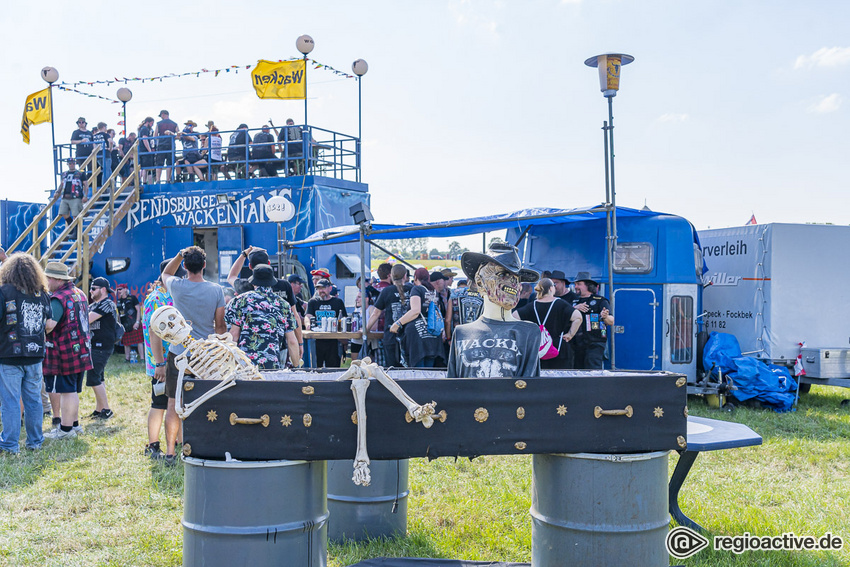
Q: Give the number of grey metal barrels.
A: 3